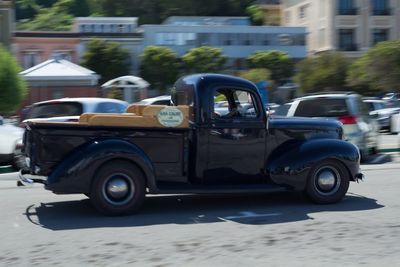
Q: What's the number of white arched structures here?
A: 1